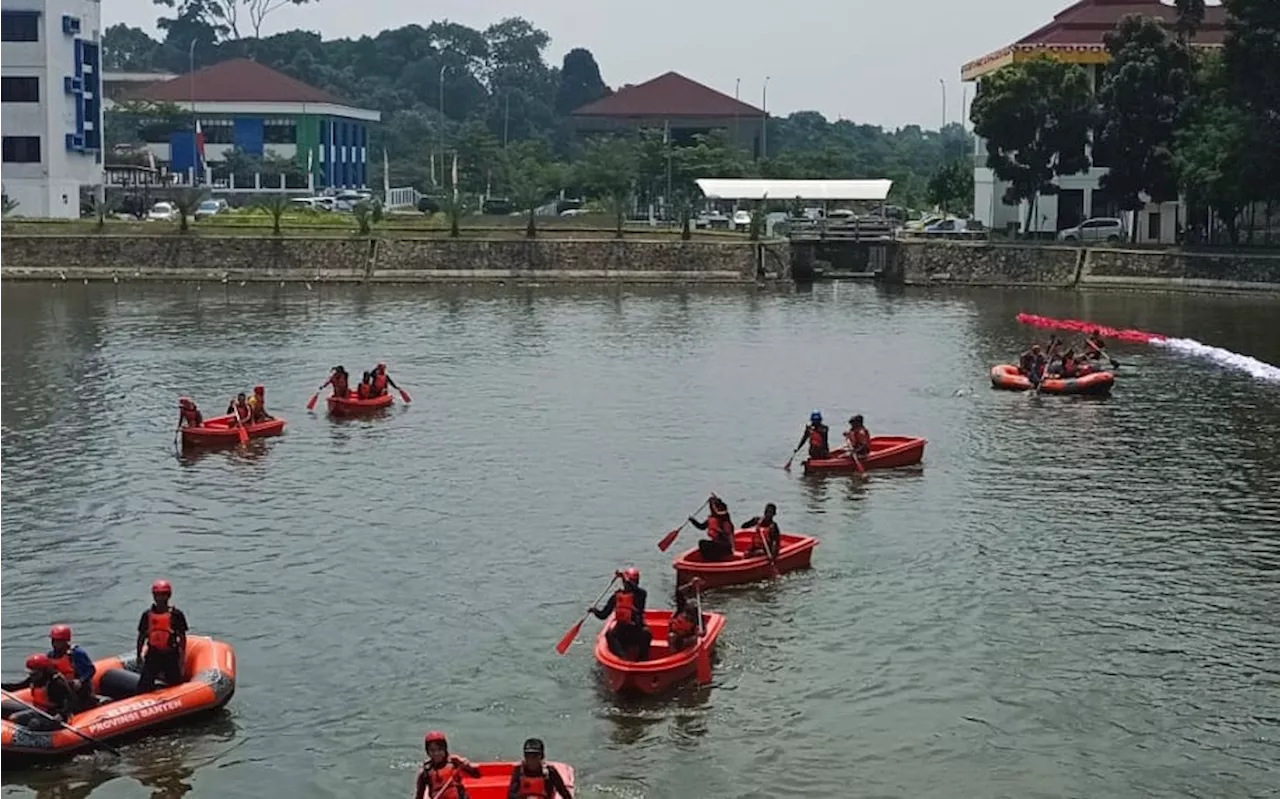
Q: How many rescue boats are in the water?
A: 8